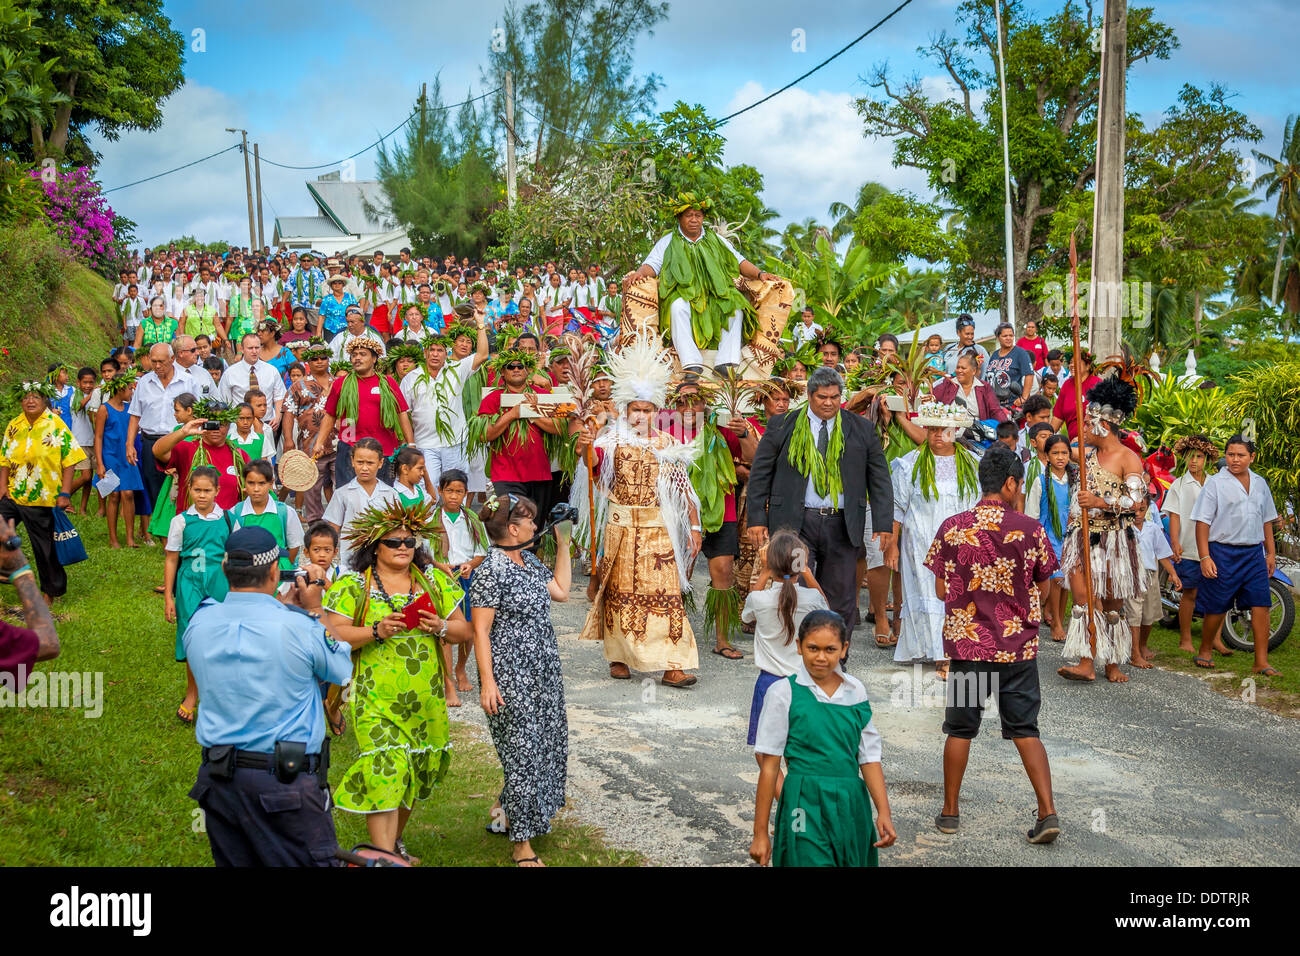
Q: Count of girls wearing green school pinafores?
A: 6